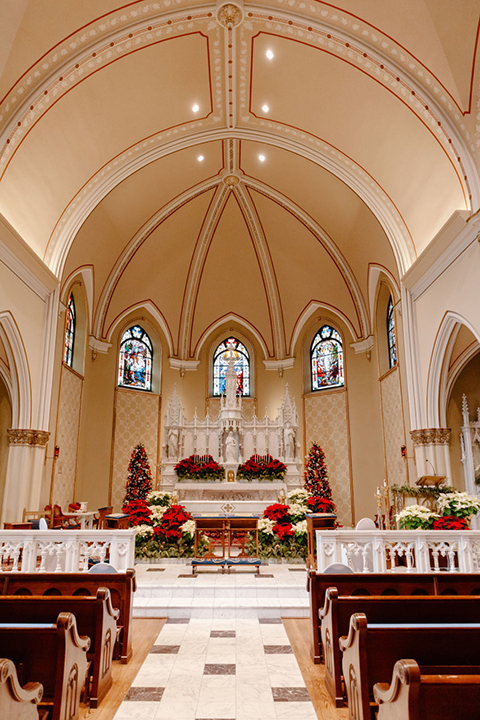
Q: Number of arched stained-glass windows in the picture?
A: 5